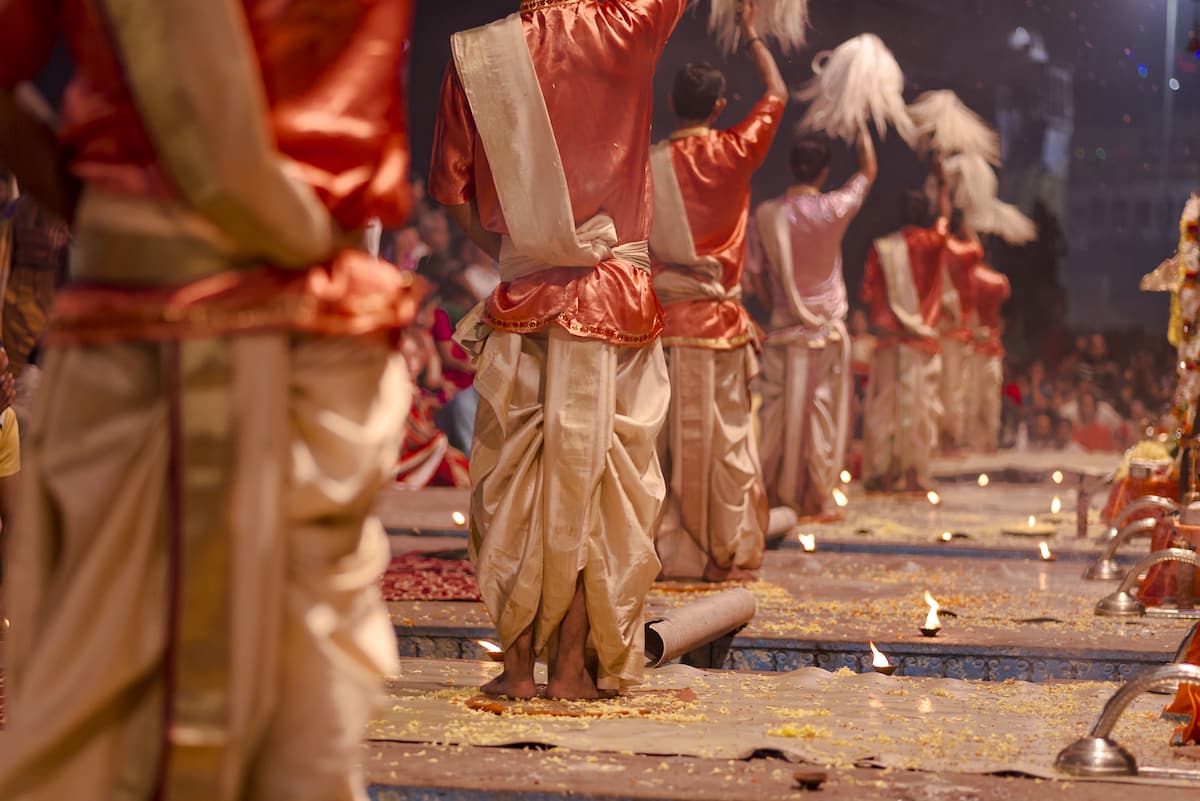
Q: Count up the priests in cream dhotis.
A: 7